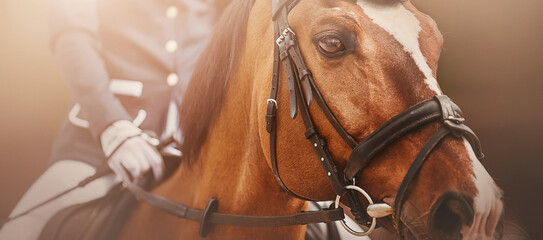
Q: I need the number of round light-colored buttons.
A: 3